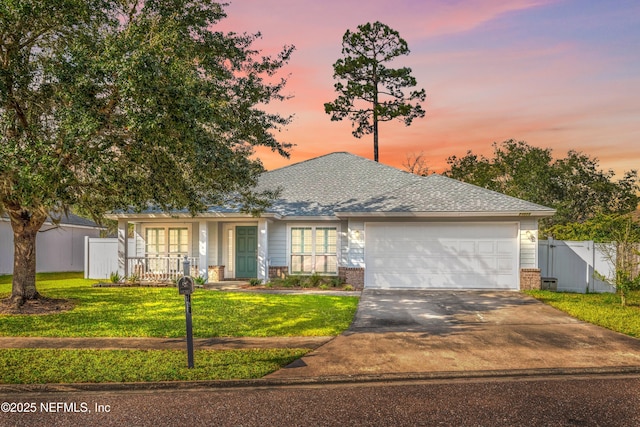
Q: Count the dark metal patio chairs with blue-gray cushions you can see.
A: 0